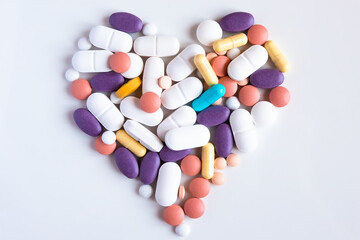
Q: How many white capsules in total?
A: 14